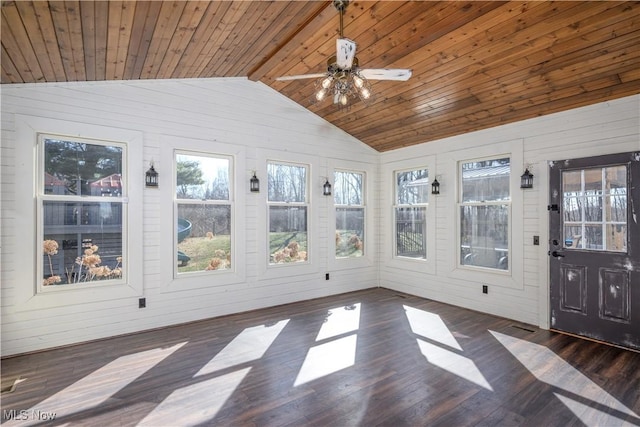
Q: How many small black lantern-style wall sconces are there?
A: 5